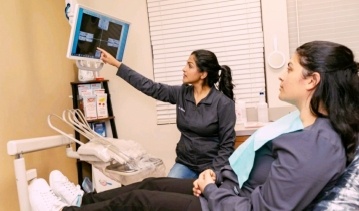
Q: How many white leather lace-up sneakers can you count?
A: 2